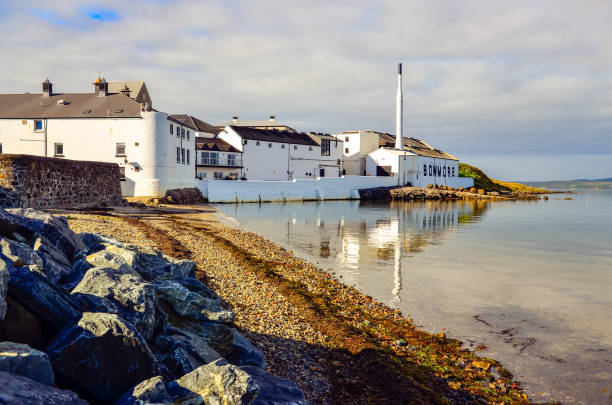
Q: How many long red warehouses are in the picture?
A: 0